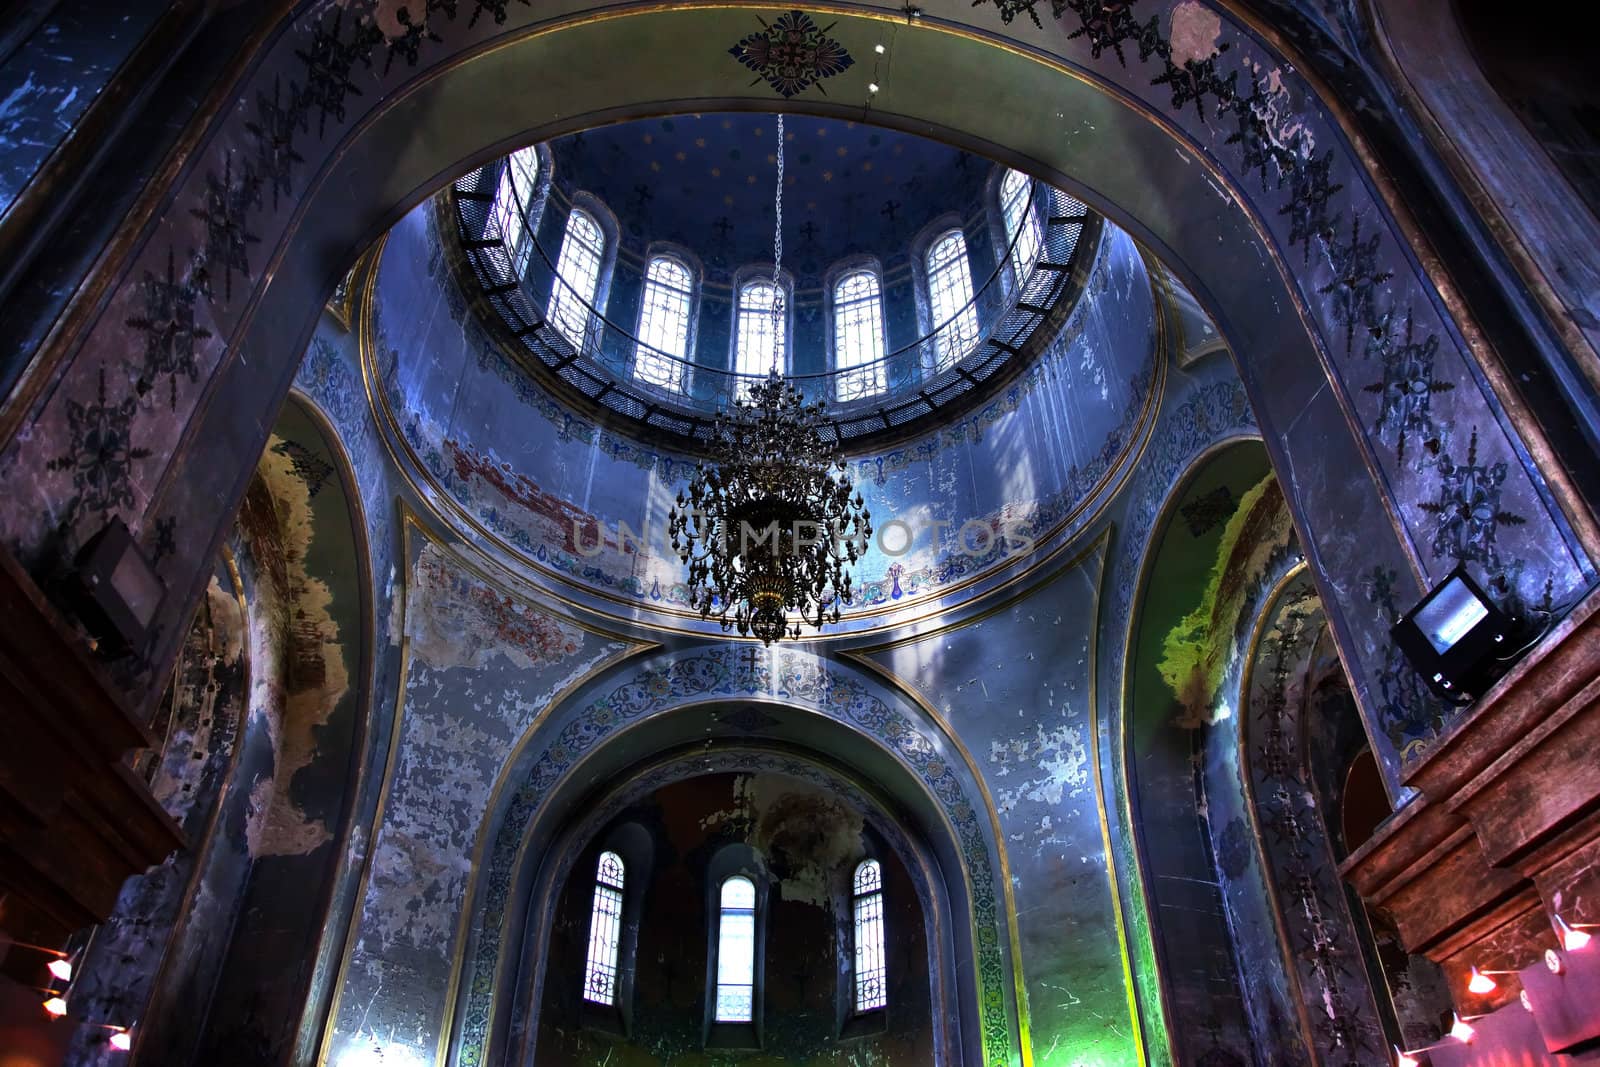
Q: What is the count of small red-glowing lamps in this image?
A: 7